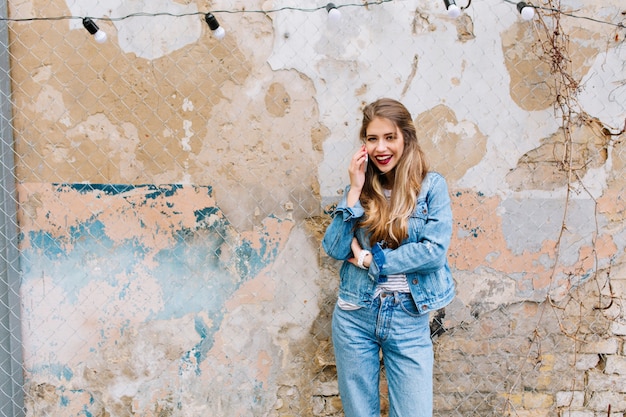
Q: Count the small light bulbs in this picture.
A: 5